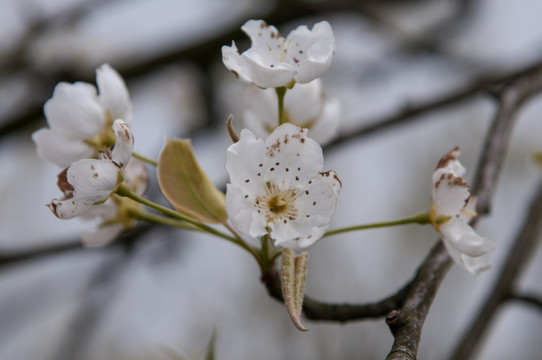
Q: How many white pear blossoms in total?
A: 7